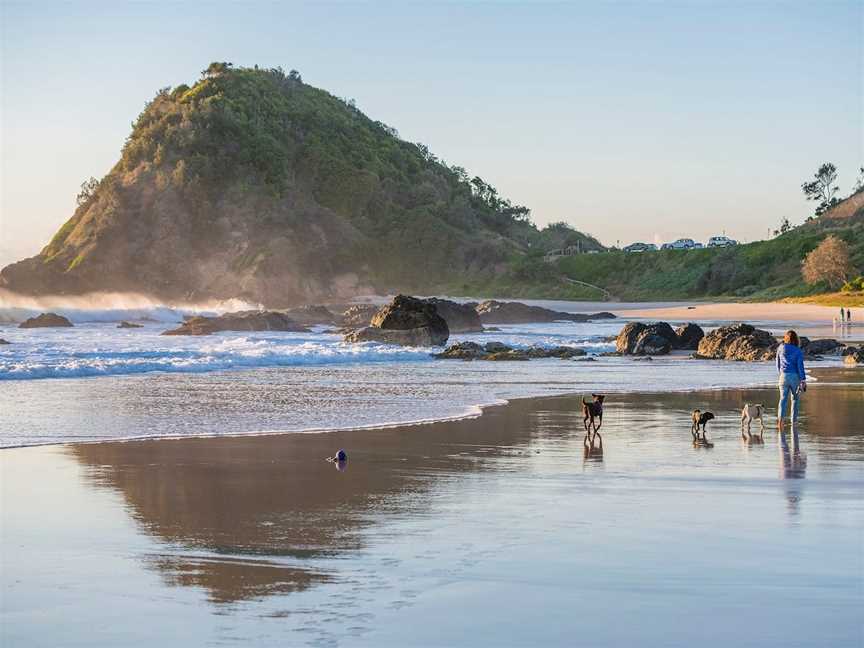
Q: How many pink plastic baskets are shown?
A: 0